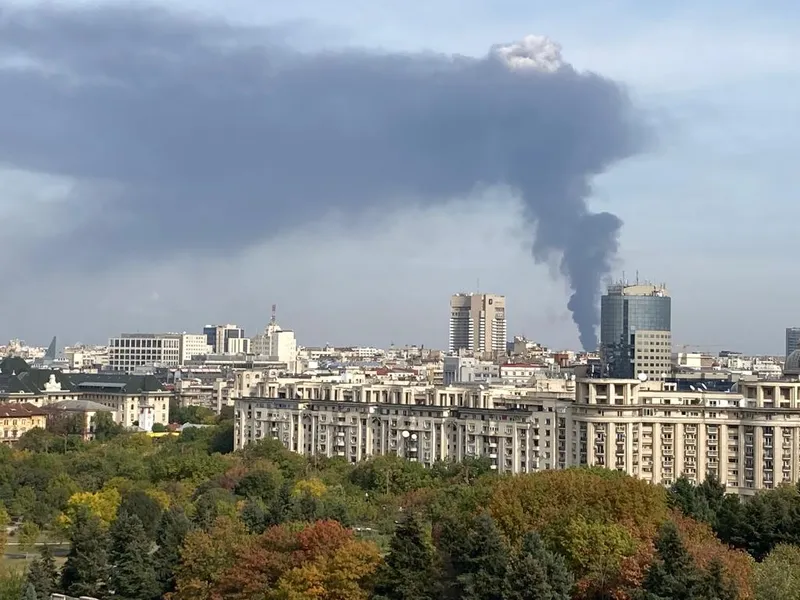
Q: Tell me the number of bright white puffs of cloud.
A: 1